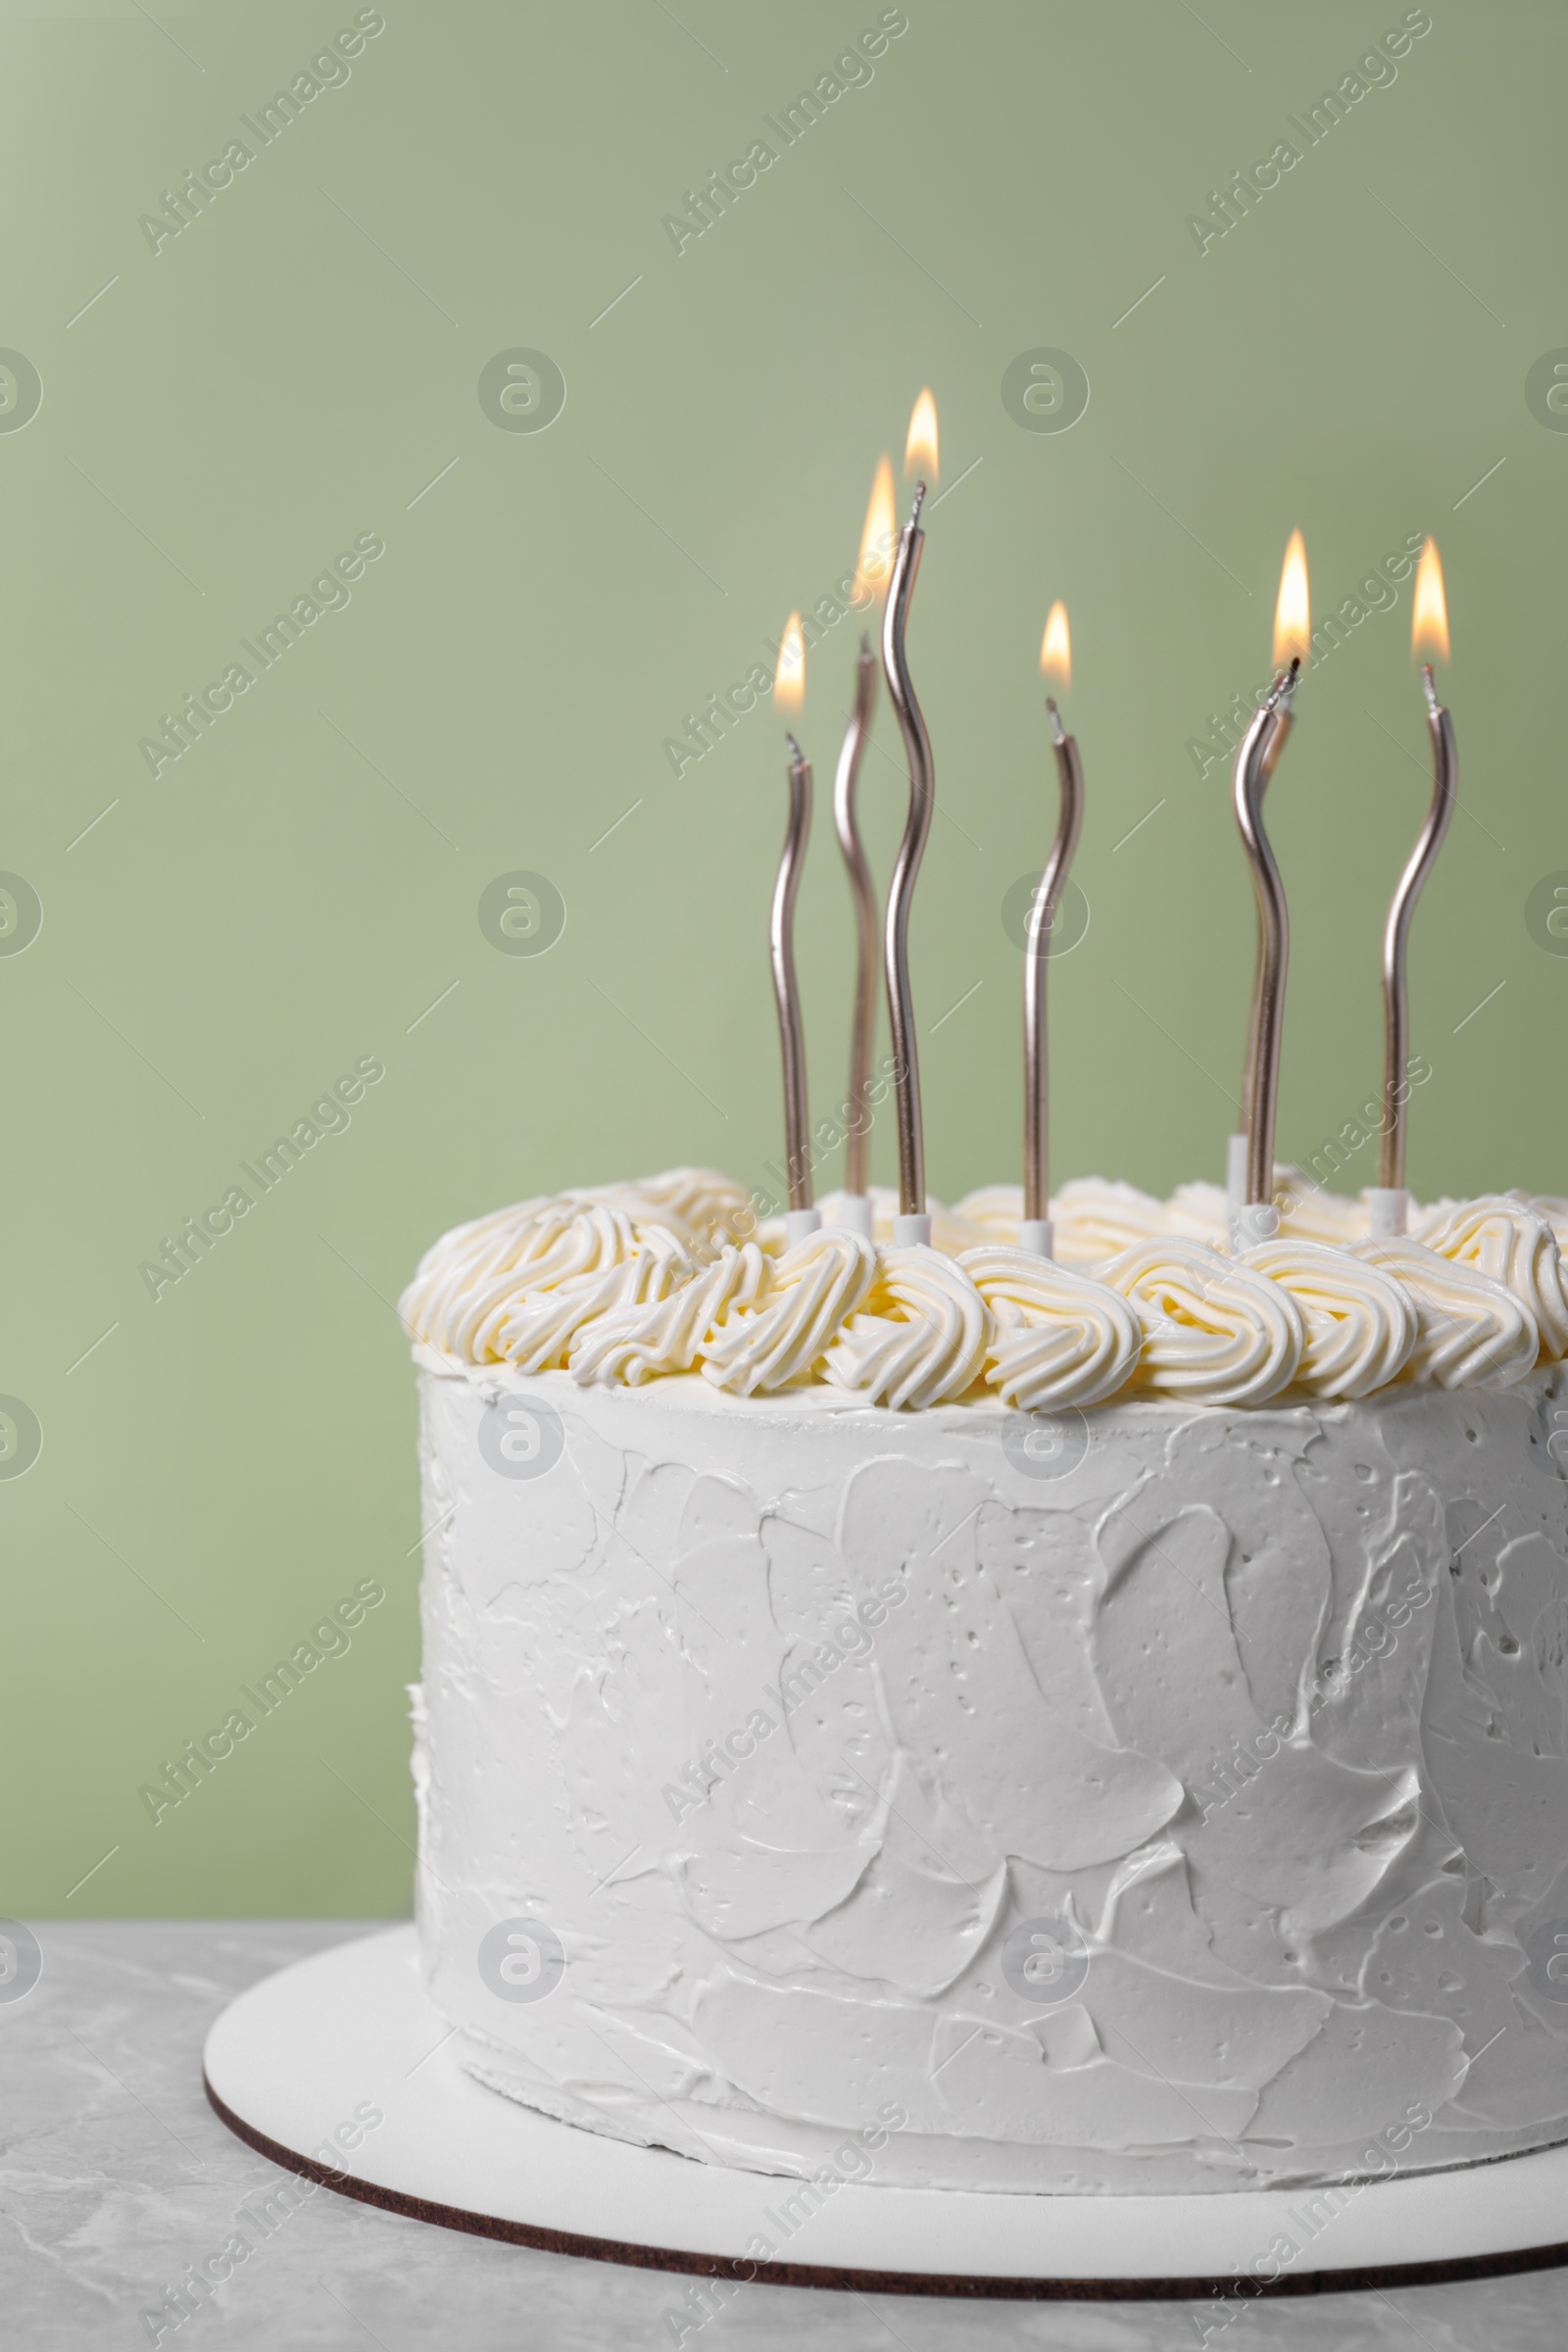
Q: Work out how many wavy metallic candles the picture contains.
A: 7